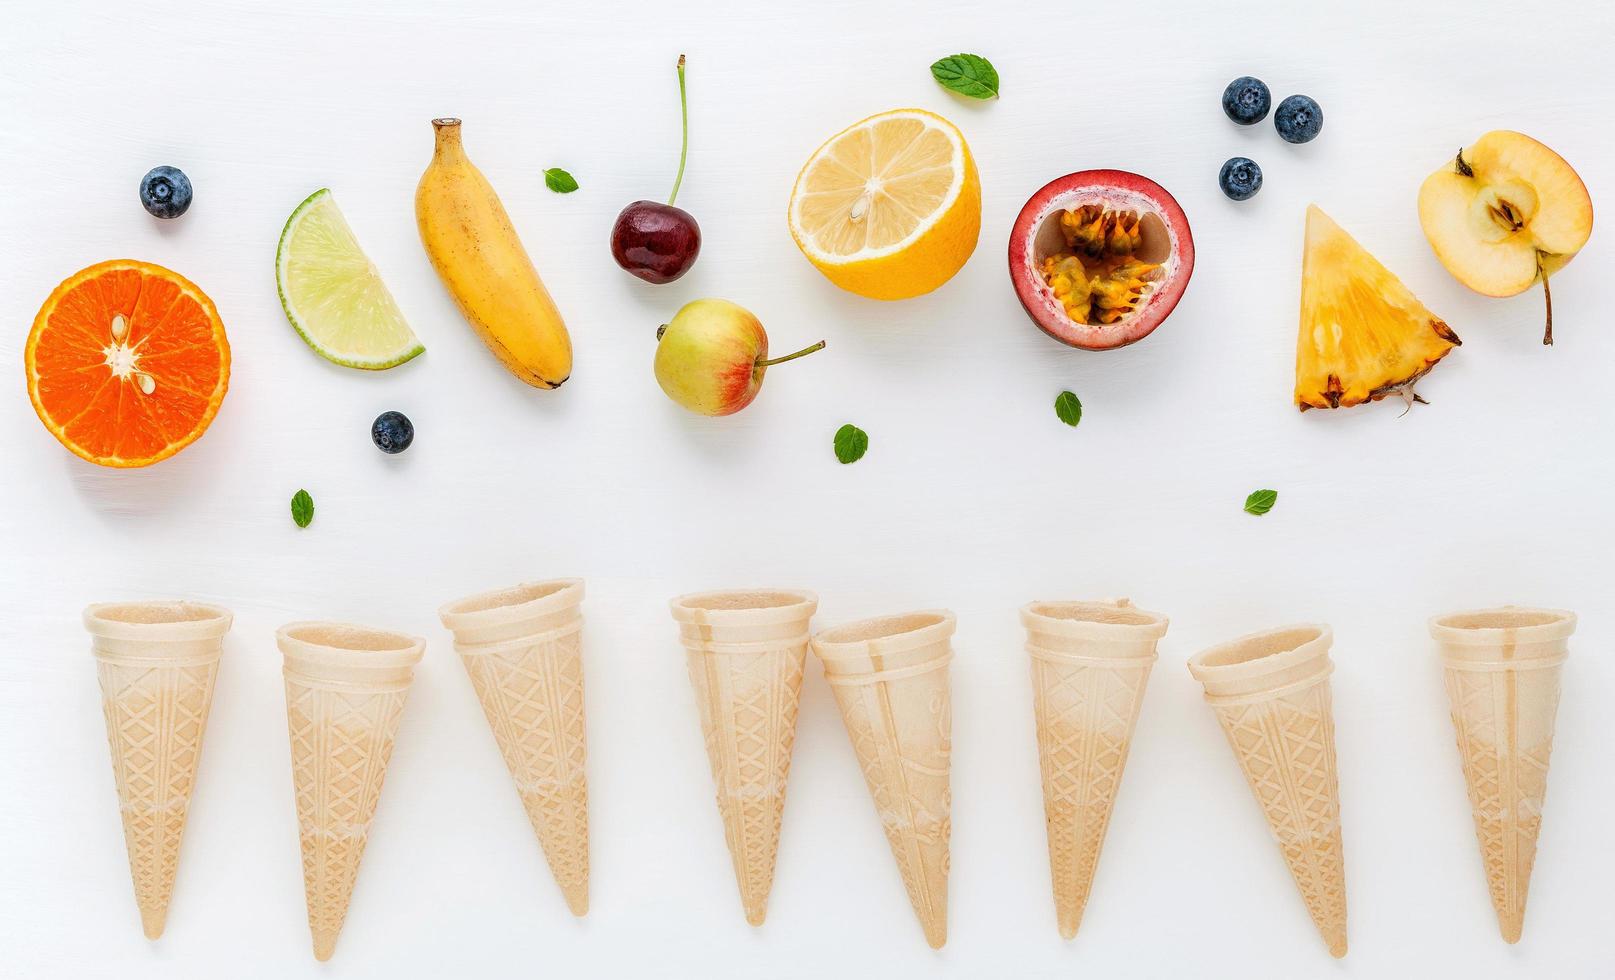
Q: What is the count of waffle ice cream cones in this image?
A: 8